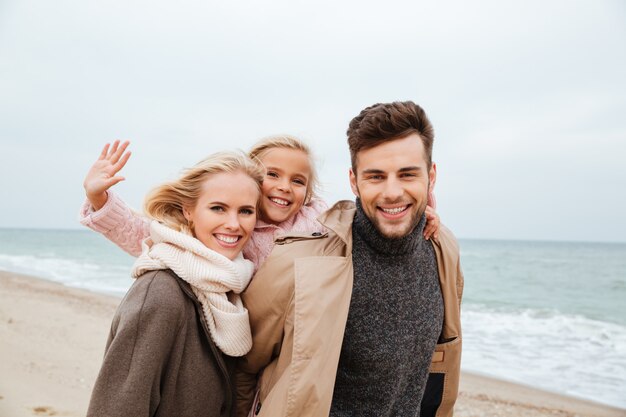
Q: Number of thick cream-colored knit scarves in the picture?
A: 1